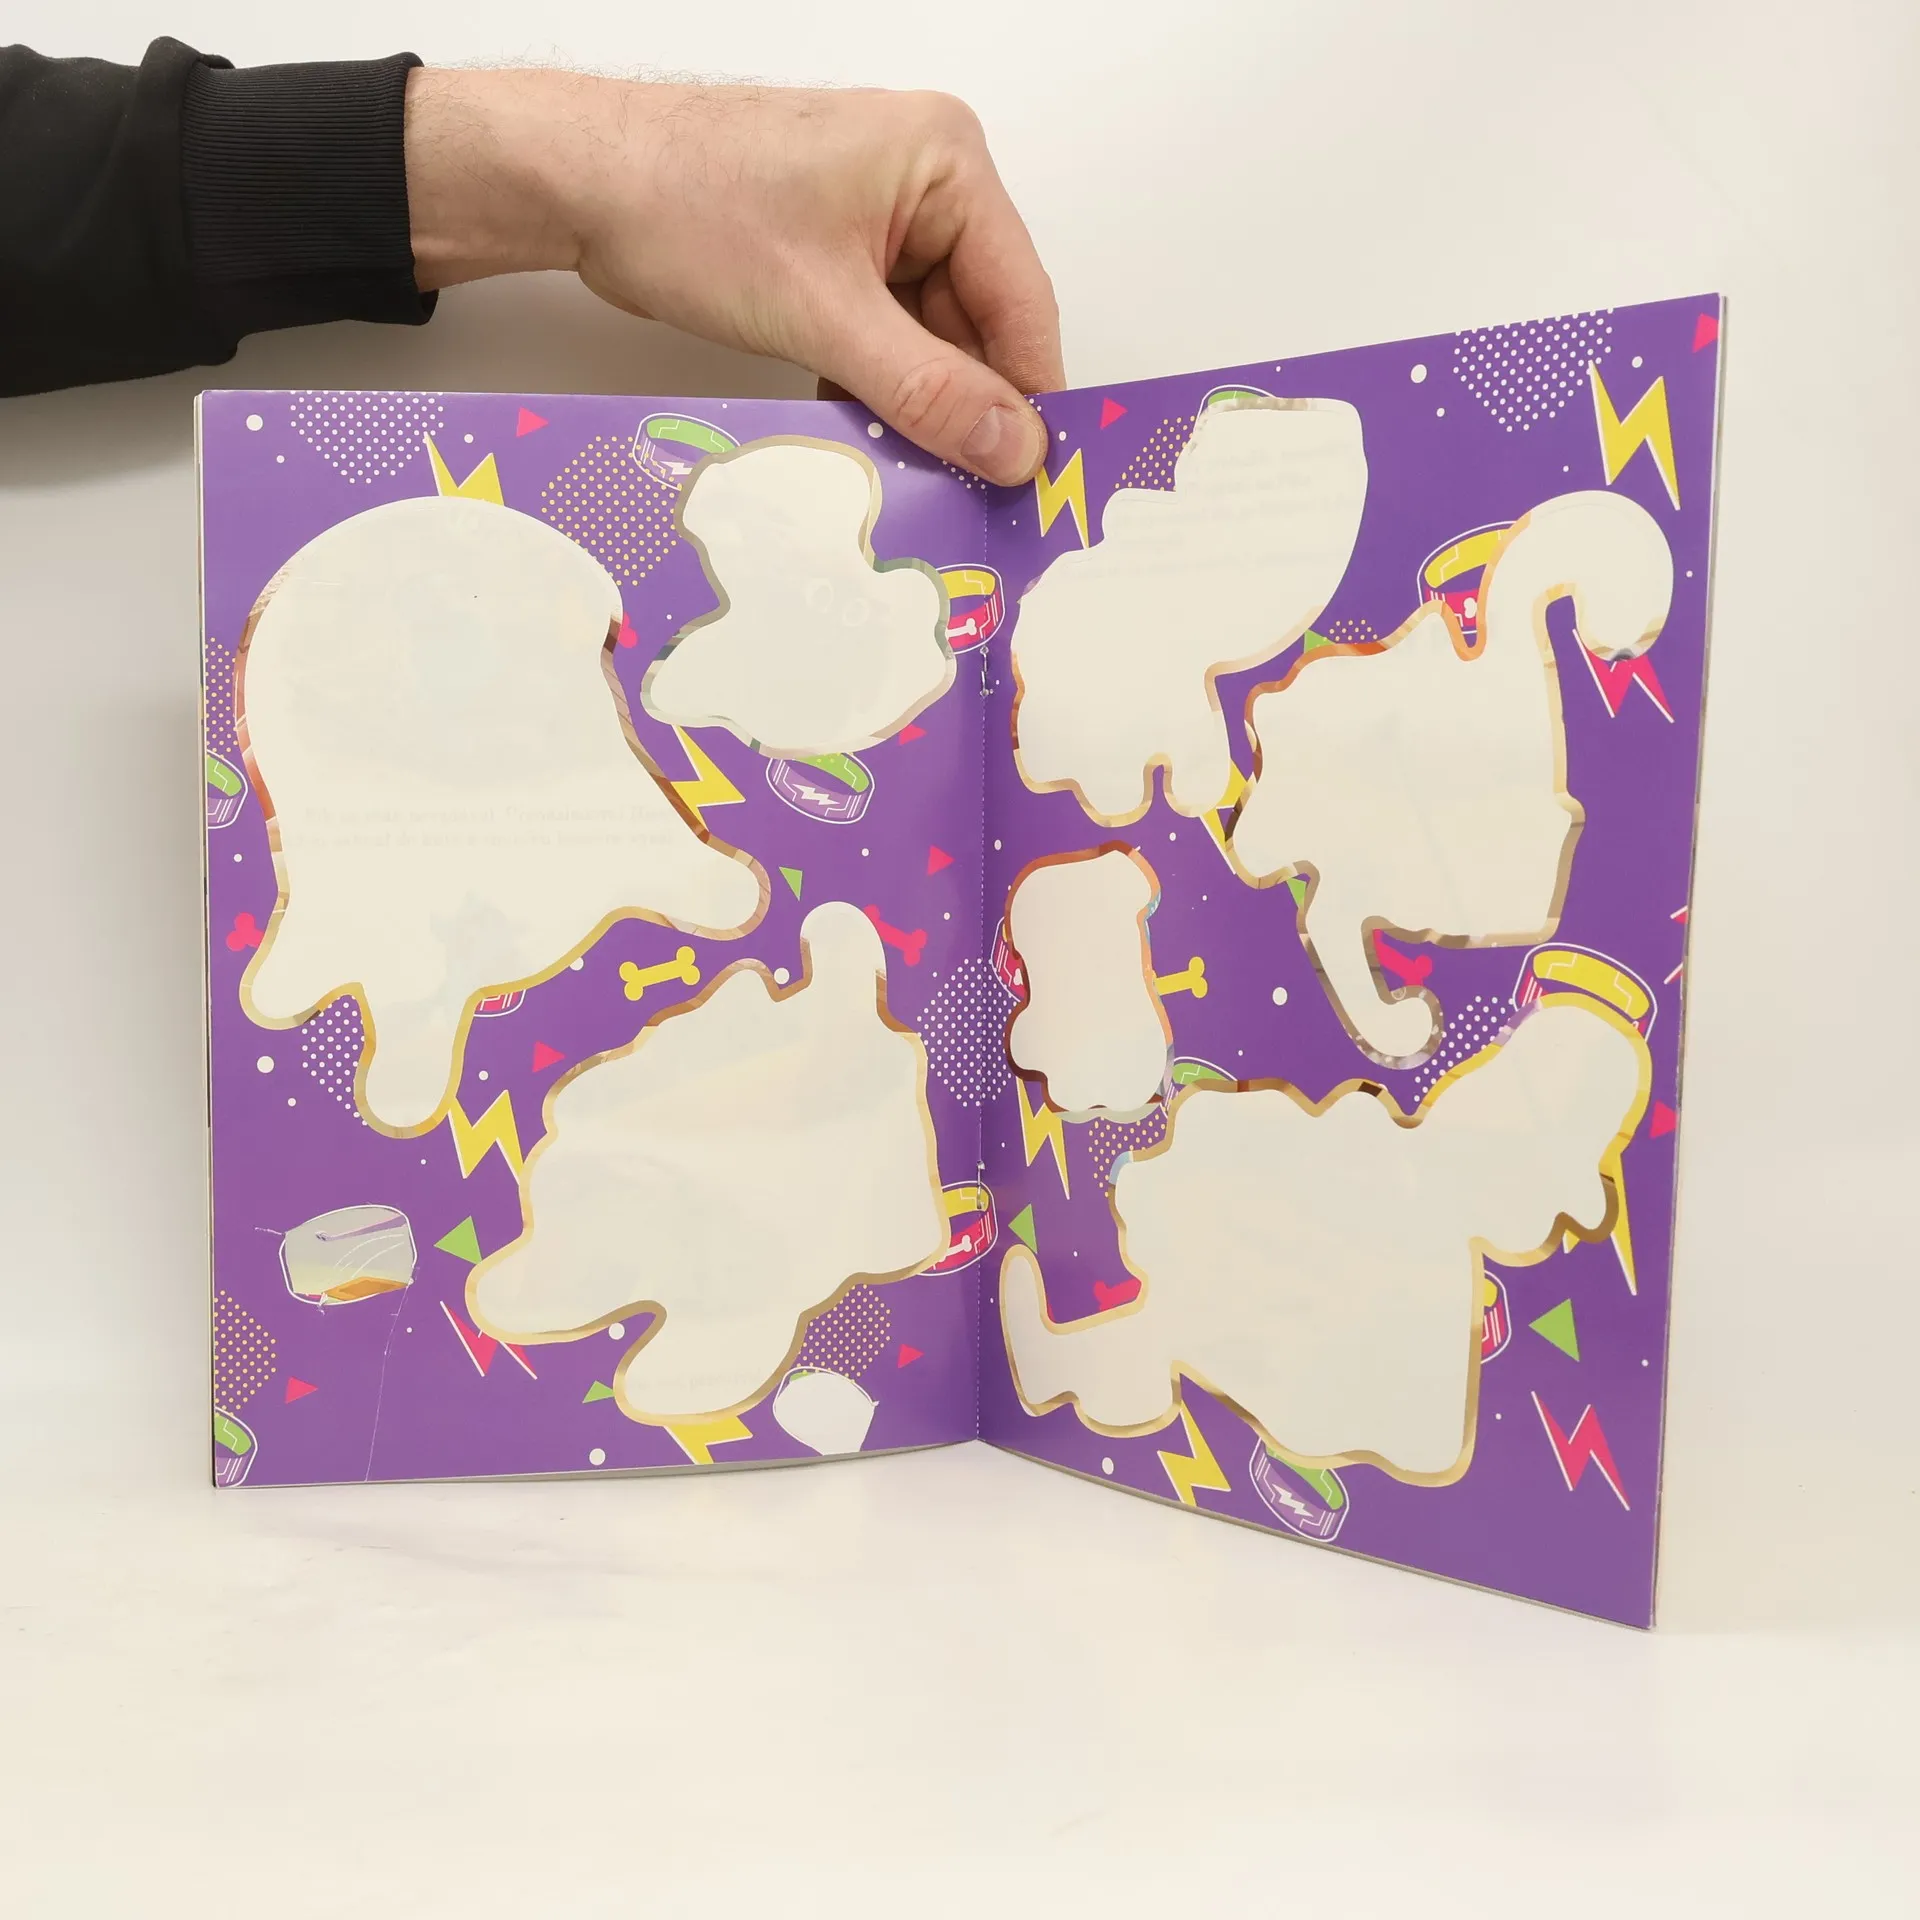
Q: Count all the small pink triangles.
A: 9